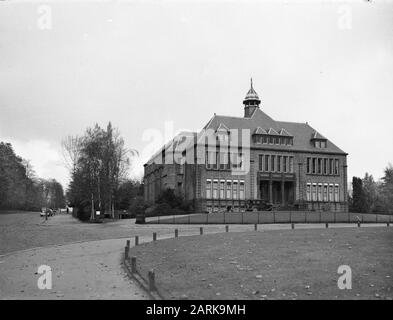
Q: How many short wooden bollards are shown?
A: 14